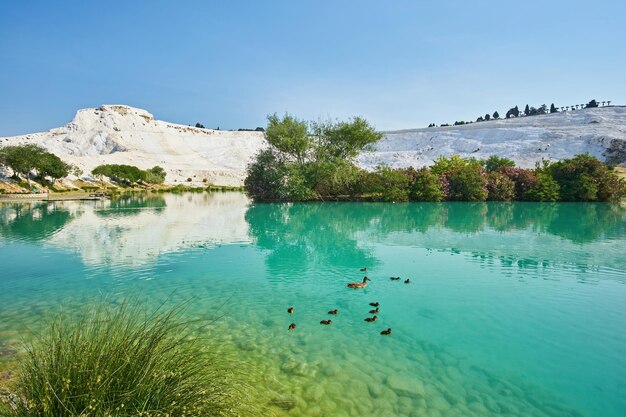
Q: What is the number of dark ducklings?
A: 11